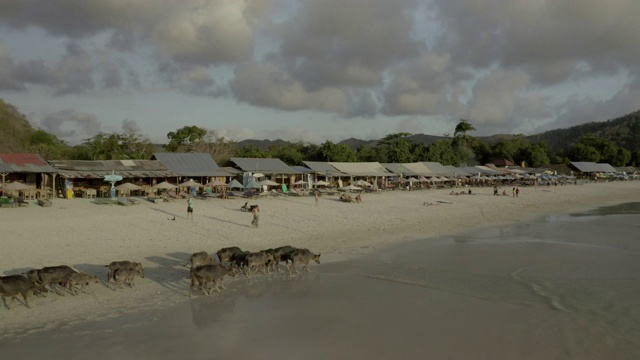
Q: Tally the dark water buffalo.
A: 14